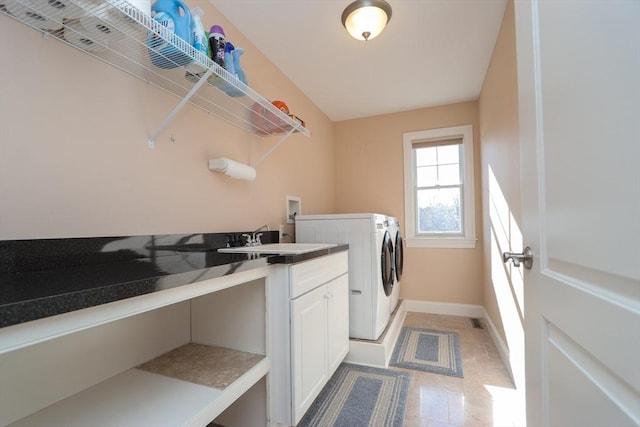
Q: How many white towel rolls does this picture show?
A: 1